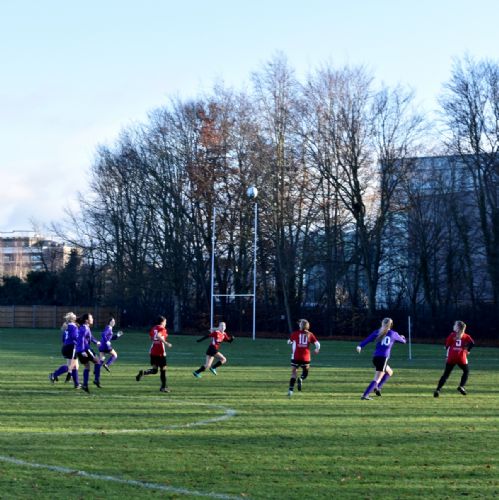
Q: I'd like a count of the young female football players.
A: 8